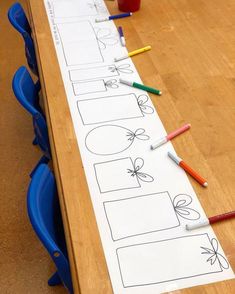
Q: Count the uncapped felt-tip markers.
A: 0